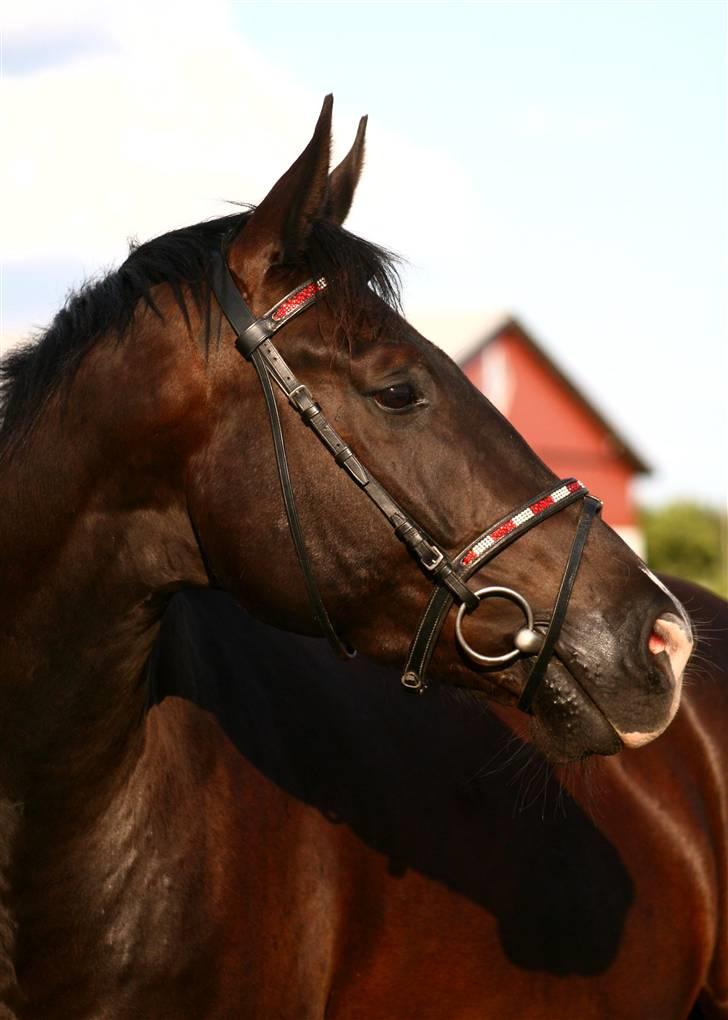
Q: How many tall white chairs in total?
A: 0